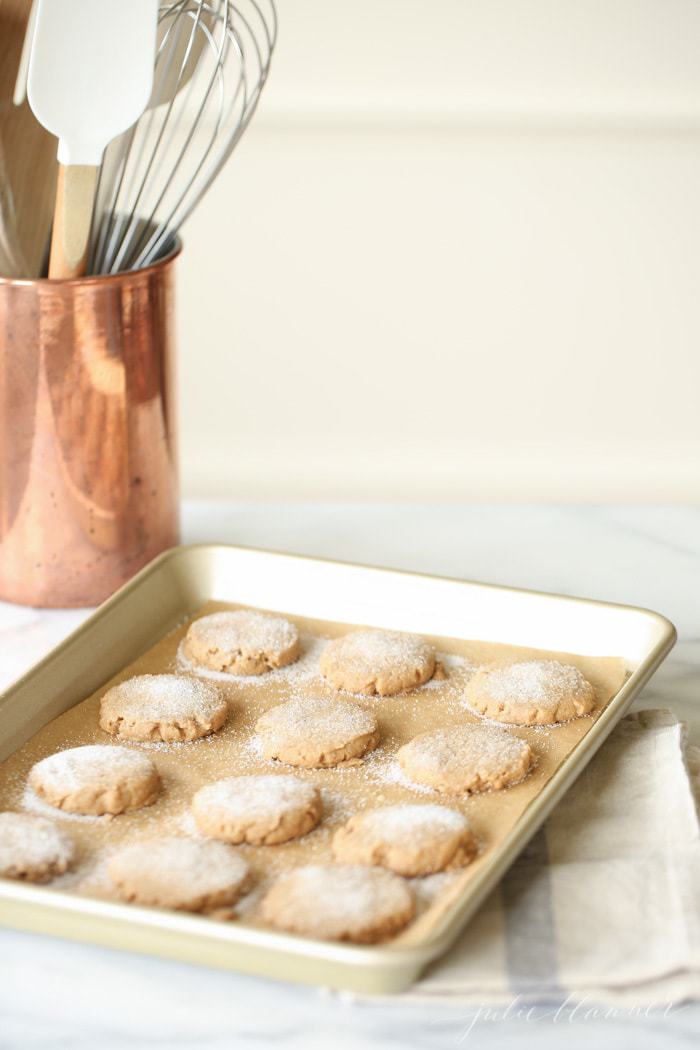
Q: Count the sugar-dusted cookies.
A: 12